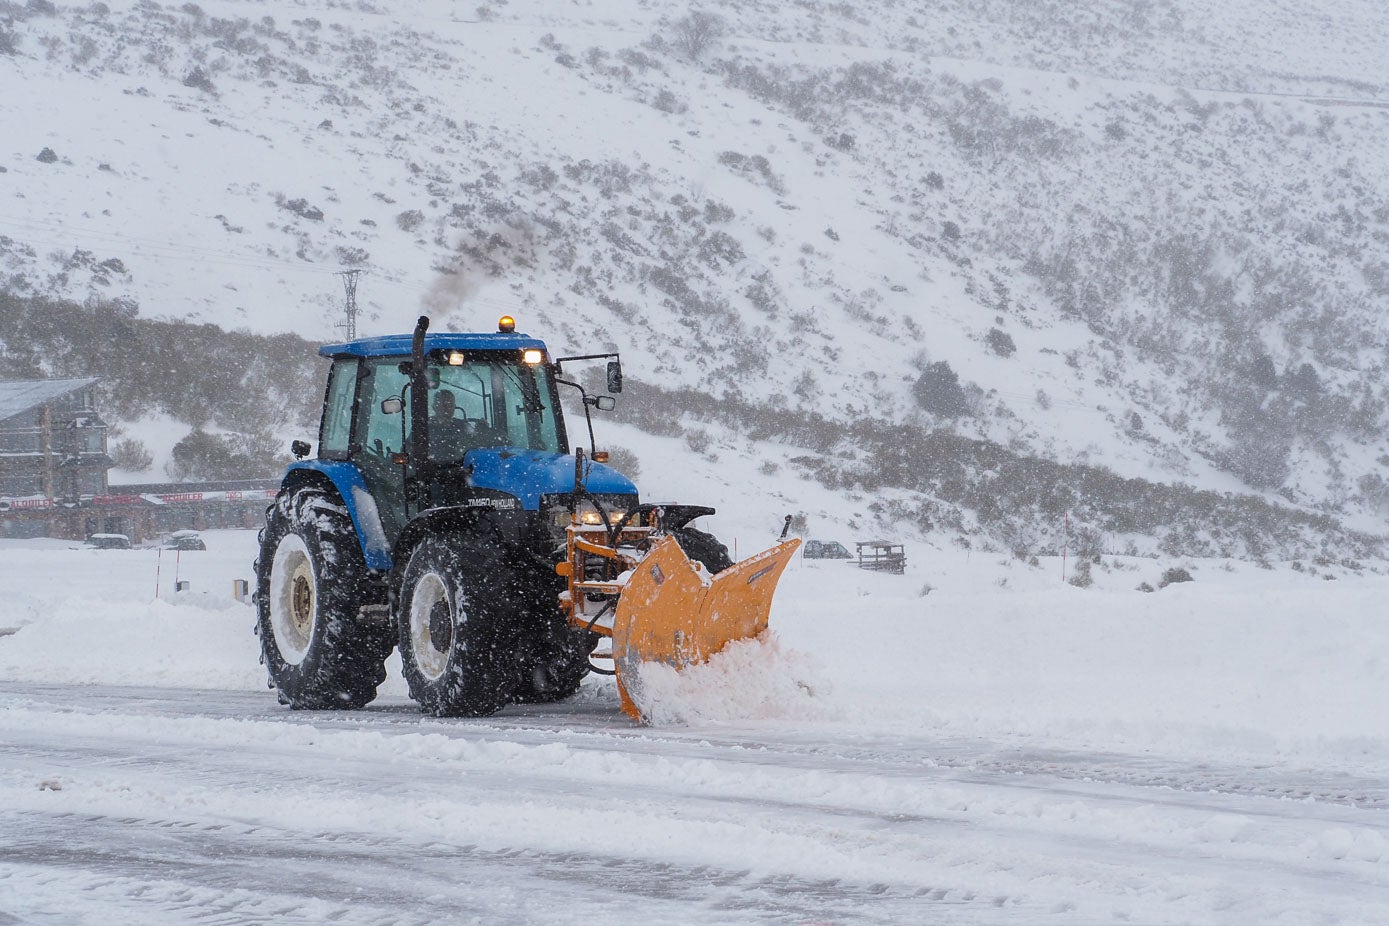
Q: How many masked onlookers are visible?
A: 0